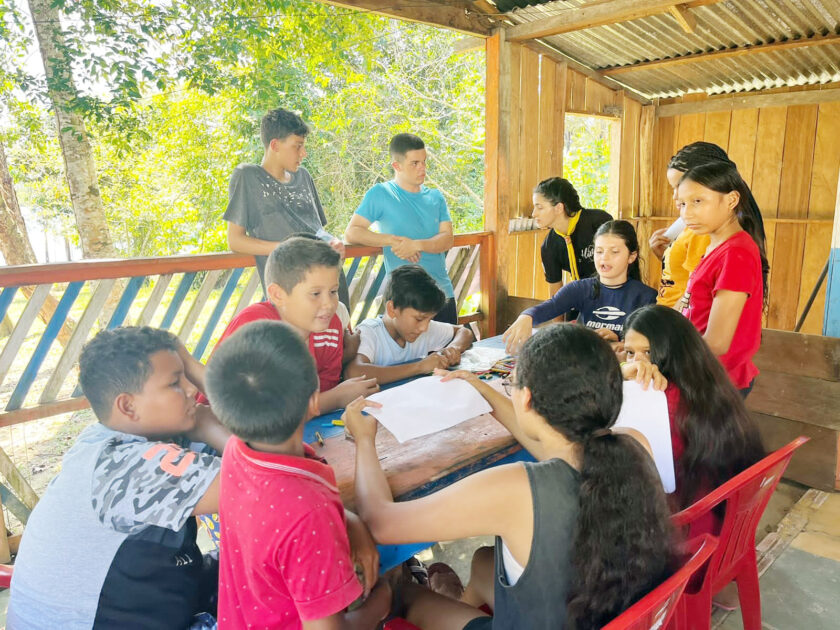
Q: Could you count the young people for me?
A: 12